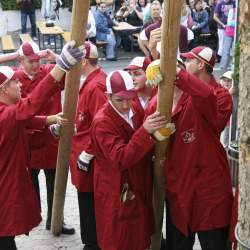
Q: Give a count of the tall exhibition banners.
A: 0